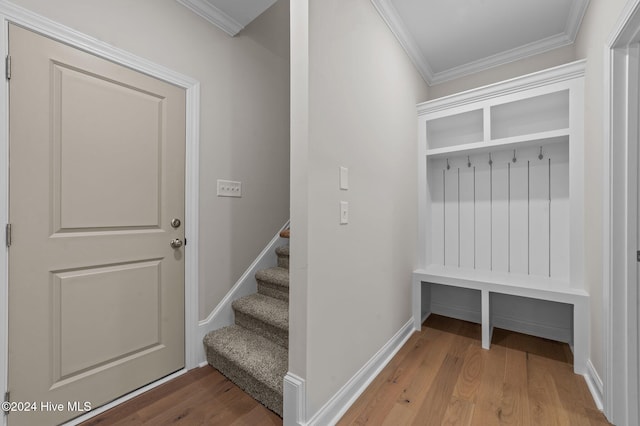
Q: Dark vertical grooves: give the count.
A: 7